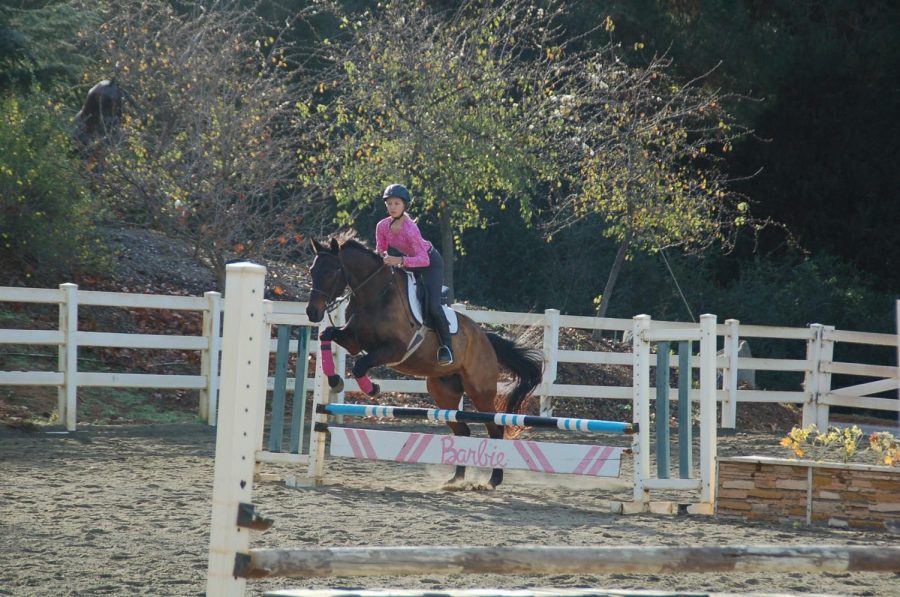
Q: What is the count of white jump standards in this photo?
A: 3